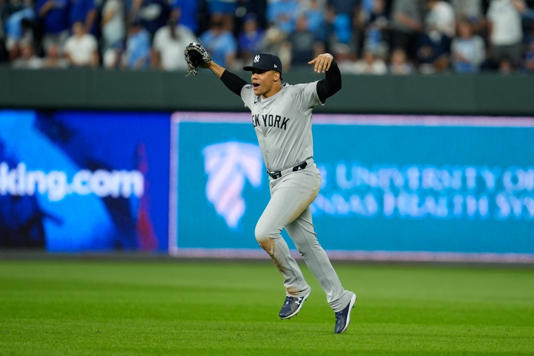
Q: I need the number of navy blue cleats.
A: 2